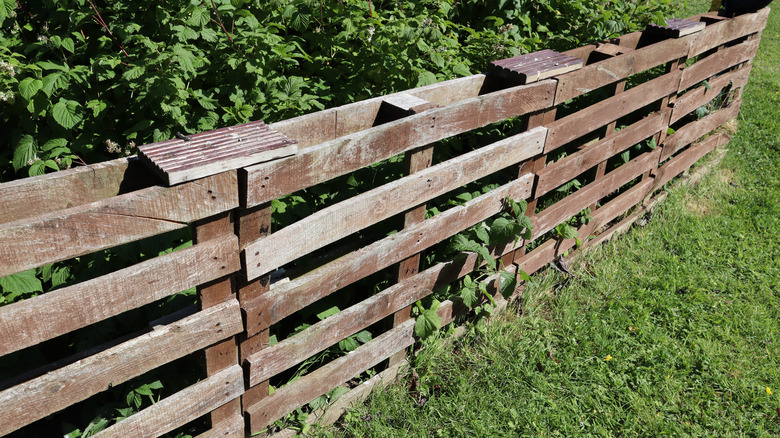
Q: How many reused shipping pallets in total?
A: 4